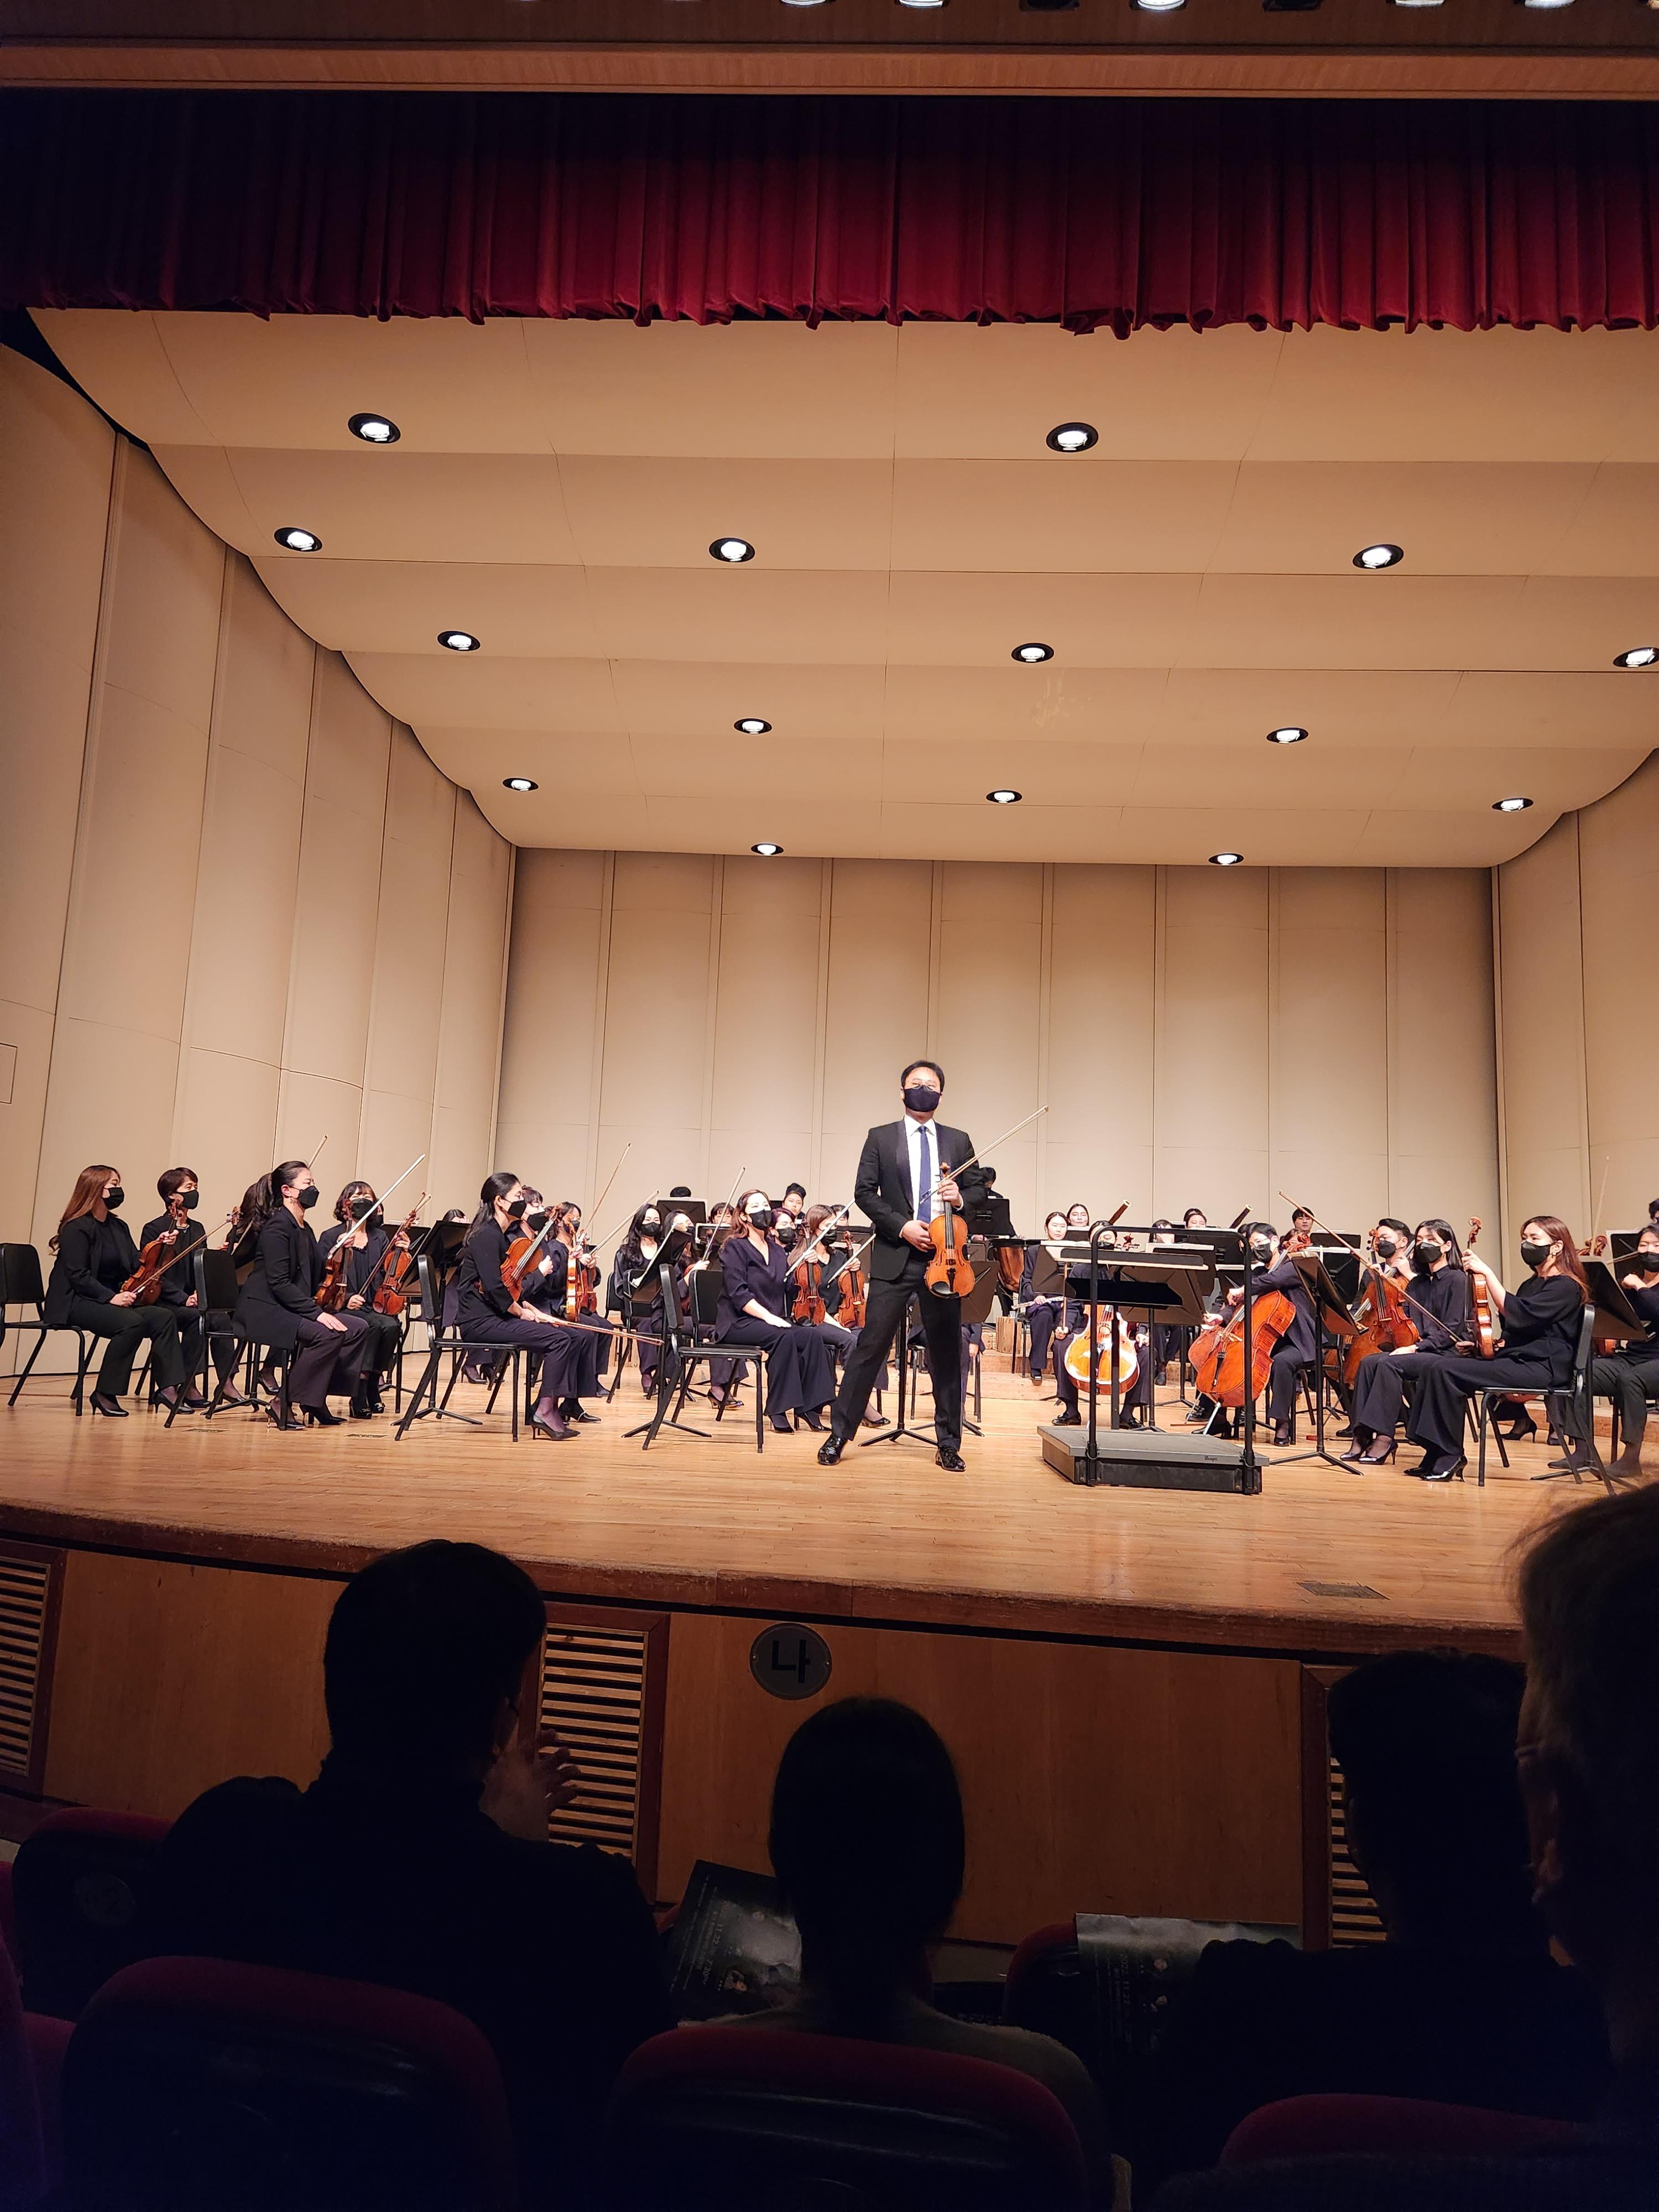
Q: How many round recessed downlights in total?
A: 15